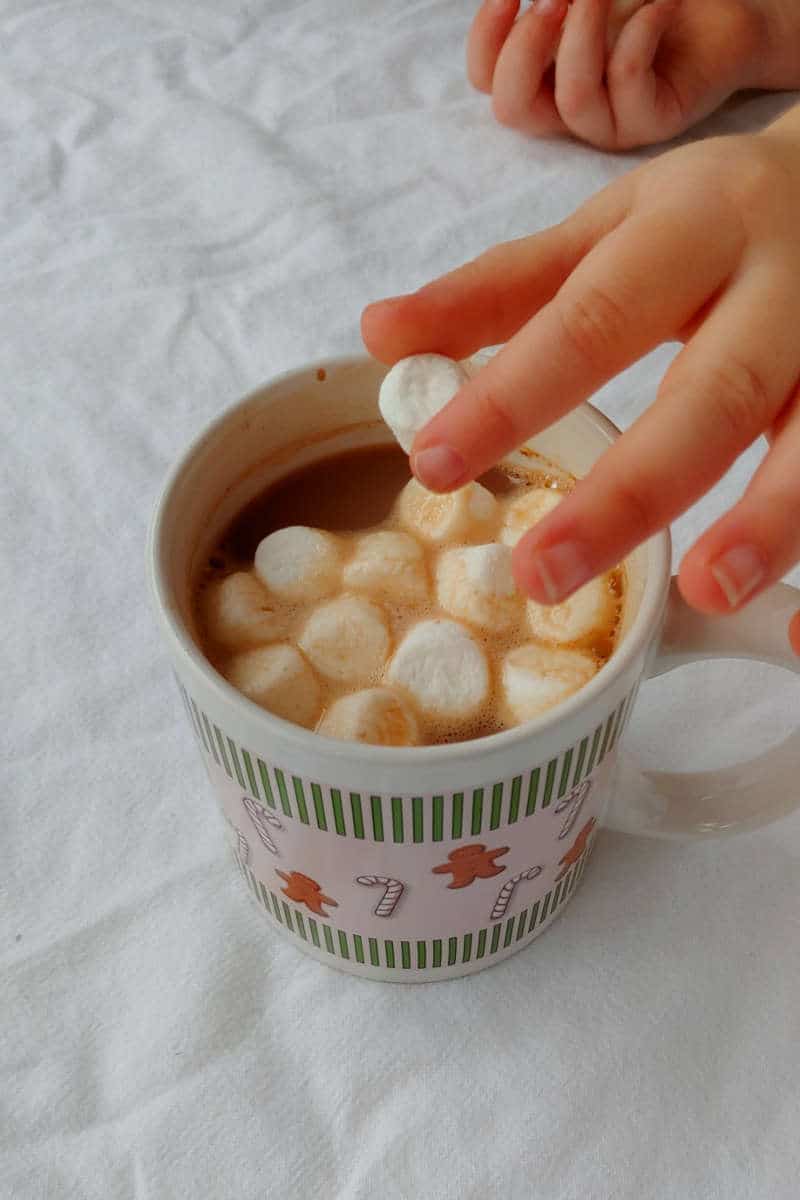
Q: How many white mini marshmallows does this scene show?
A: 13